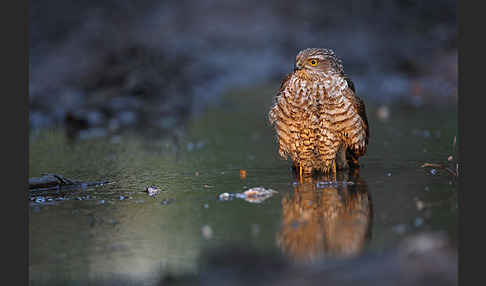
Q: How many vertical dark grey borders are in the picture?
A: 2